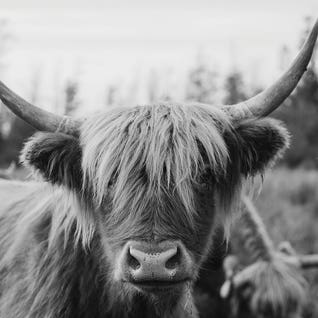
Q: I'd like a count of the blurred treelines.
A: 1